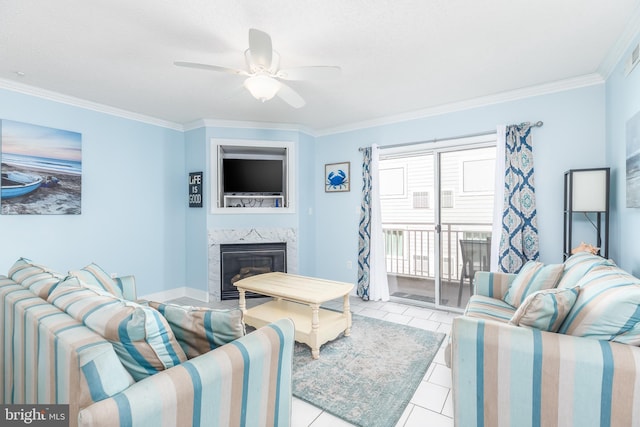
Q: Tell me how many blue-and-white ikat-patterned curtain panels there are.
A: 2